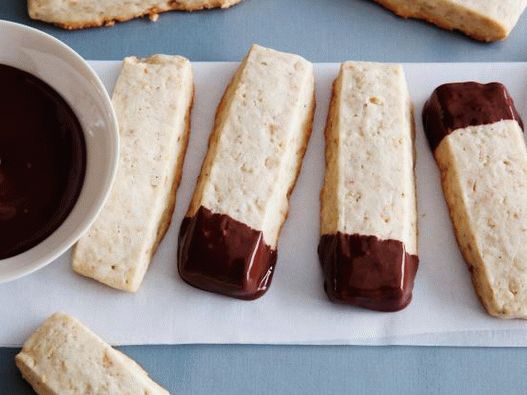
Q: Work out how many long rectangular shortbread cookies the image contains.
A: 7